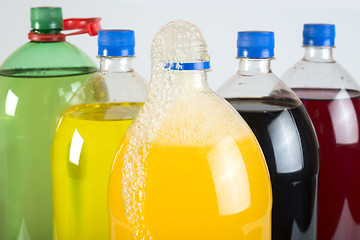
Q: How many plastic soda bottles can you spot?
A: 5